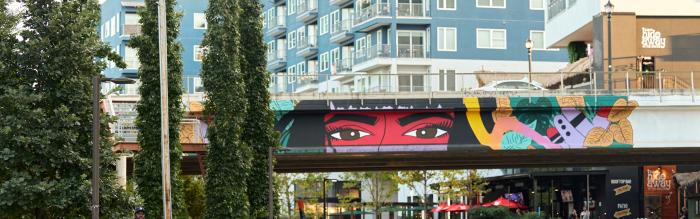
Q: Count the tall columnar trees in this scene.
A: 3